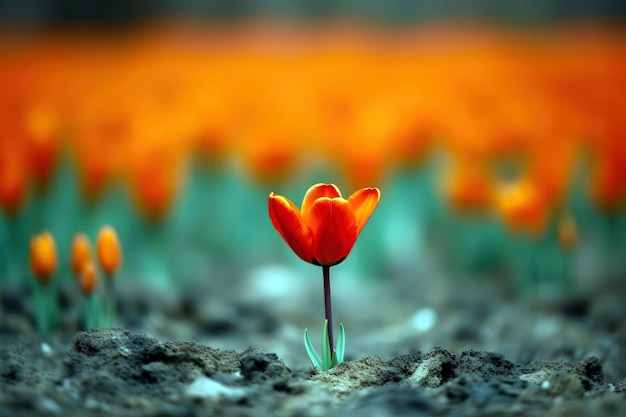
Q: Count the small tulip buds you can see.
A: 4